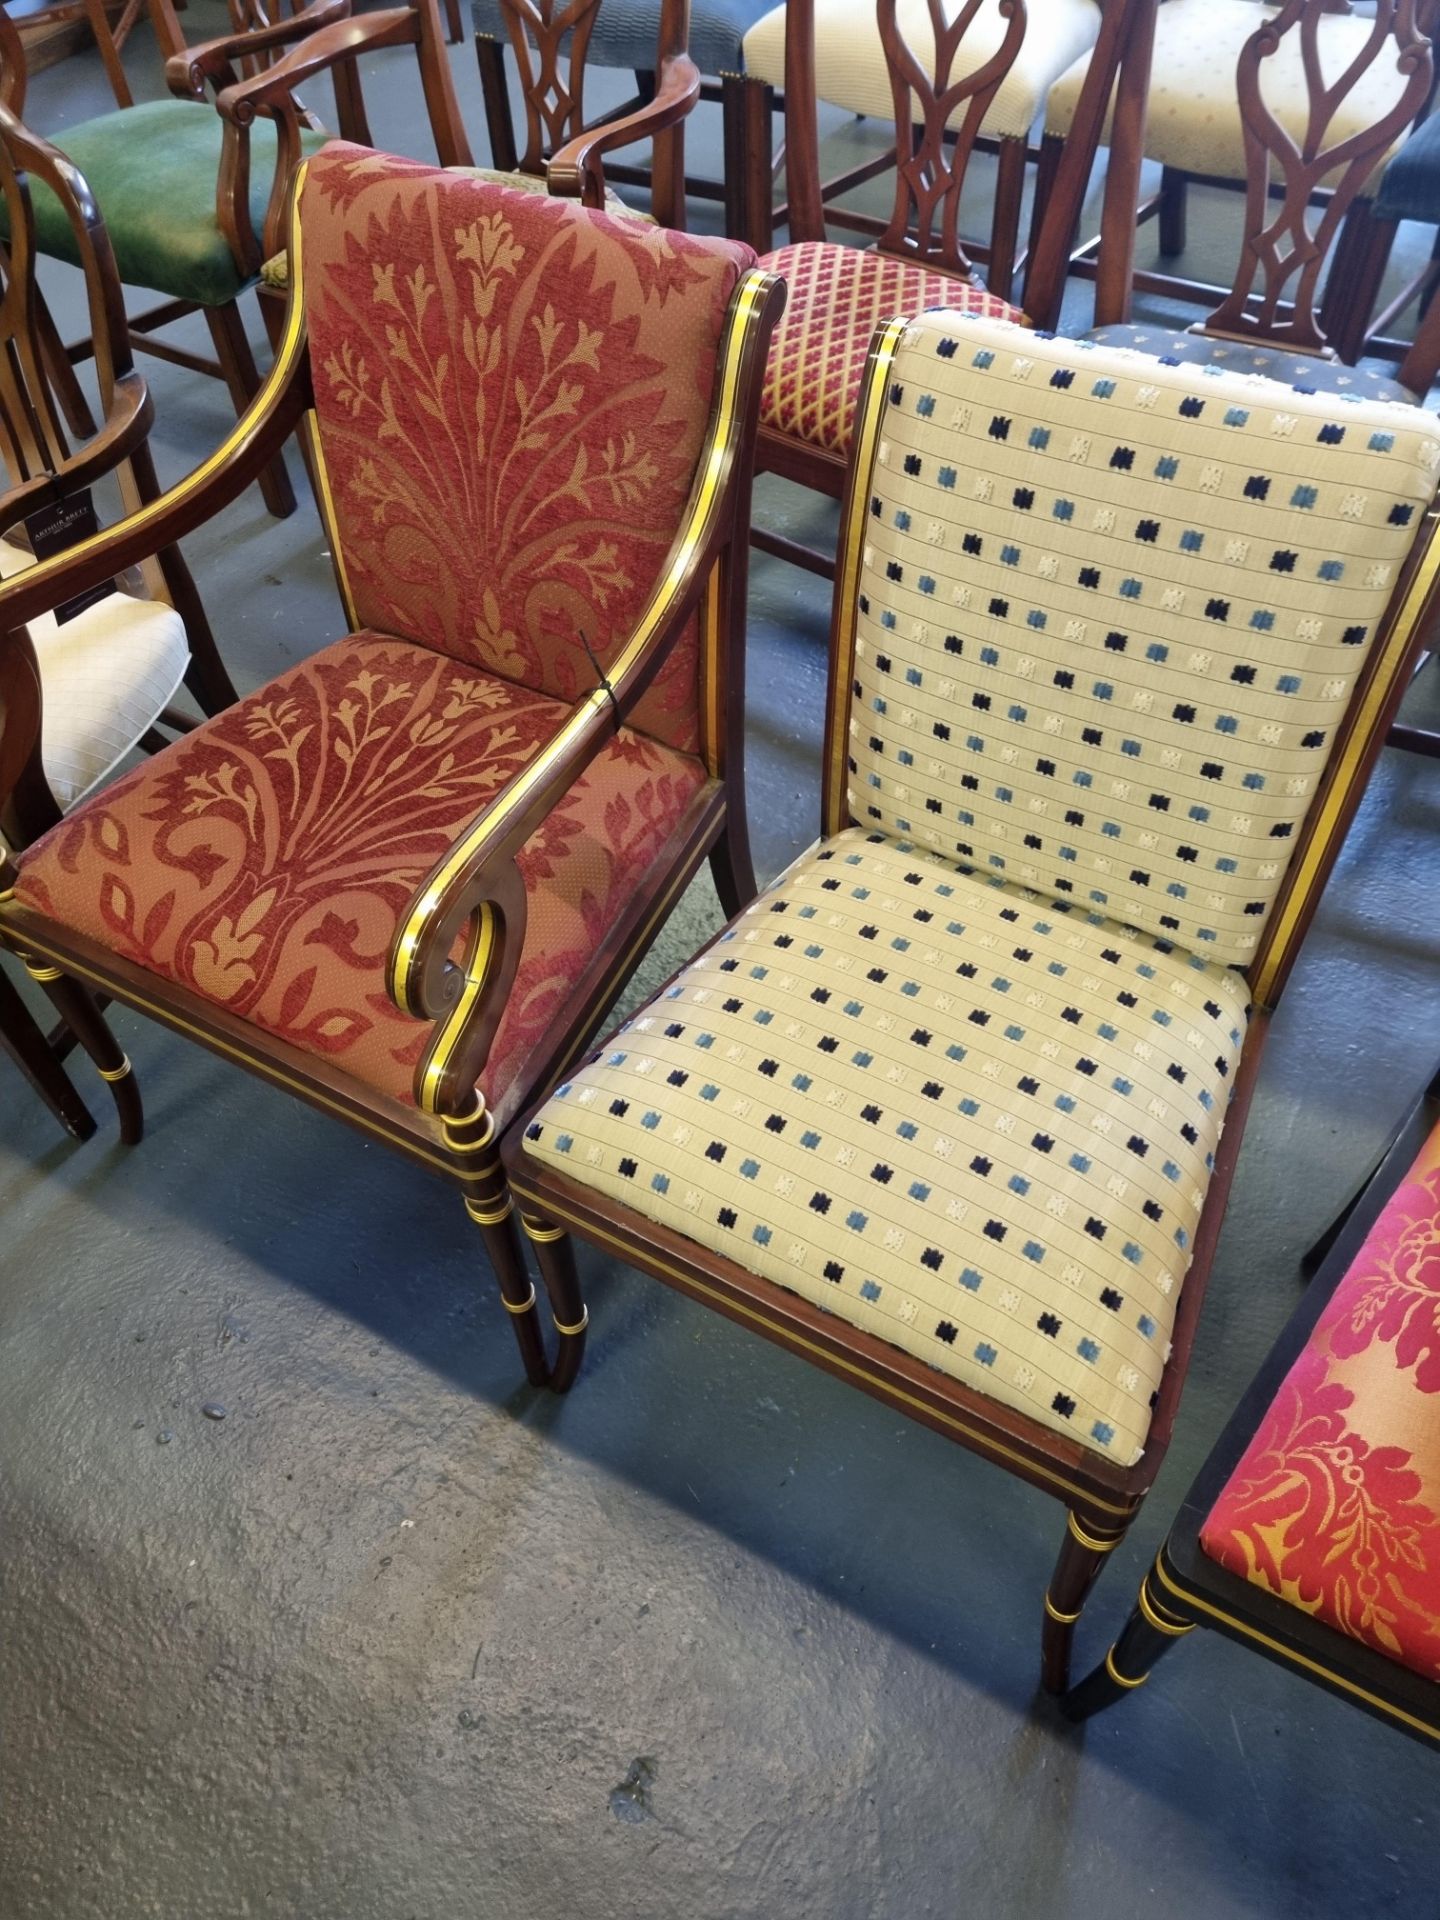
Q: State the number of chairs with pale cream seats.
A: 4